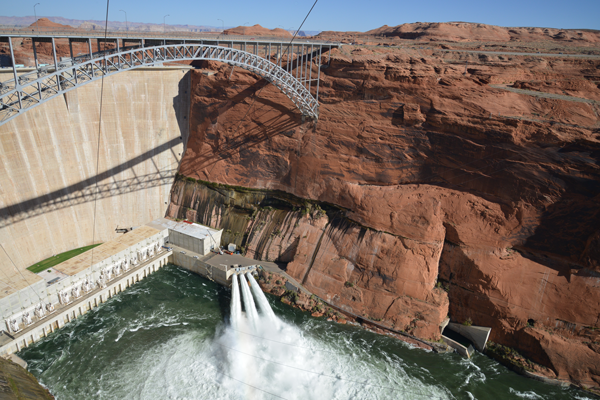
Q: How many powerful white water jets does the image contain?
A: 3